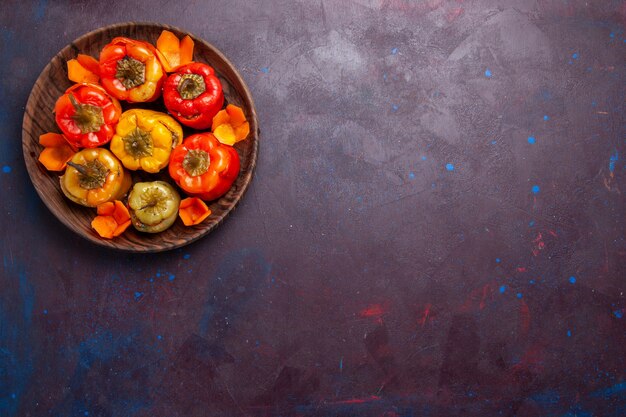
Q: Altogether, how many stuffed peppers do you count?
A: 7